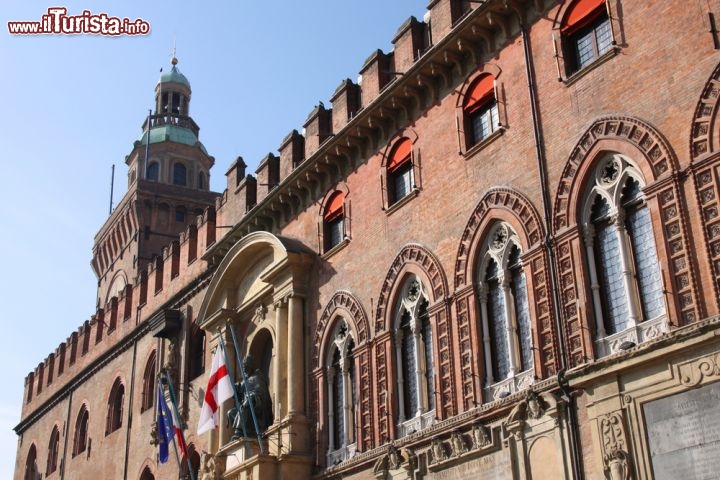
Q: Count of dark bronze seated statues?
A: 1